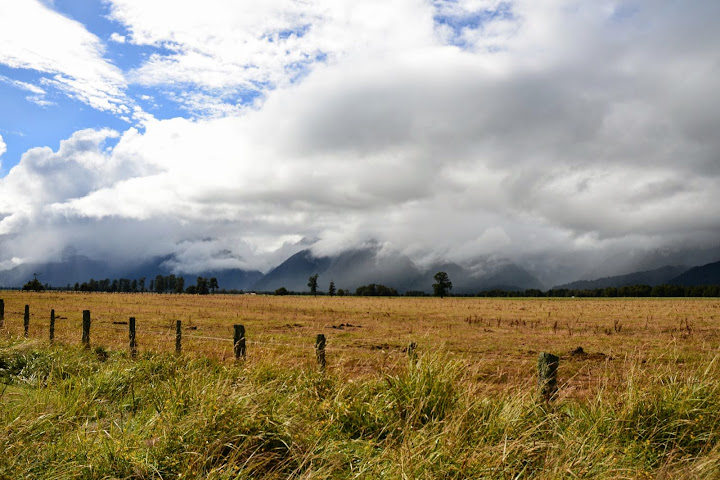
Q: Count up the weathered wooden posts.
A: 10